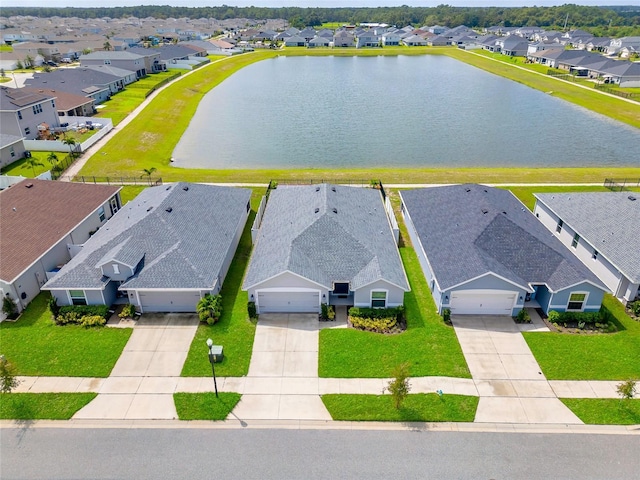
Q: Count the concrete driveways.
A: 3